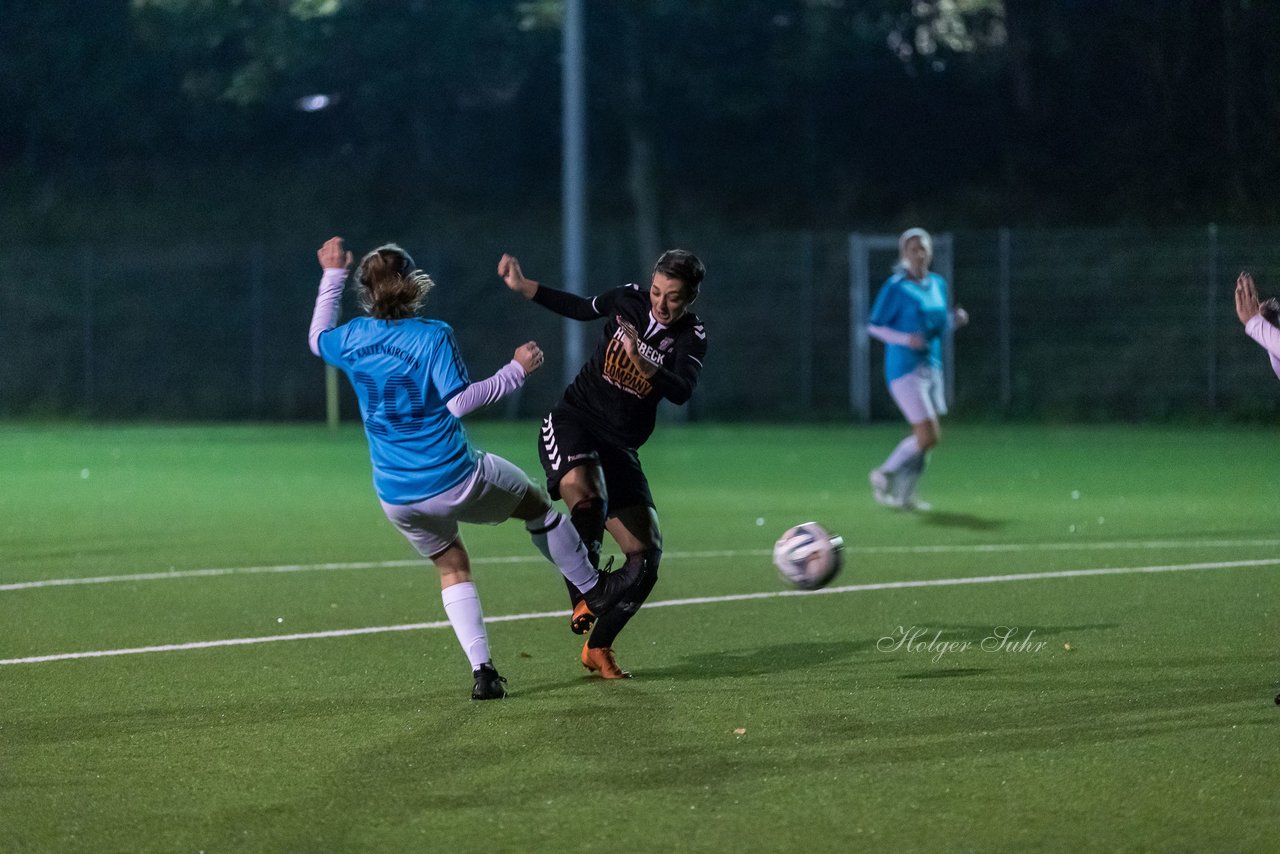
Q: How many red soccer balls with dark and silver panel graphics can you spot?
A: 0